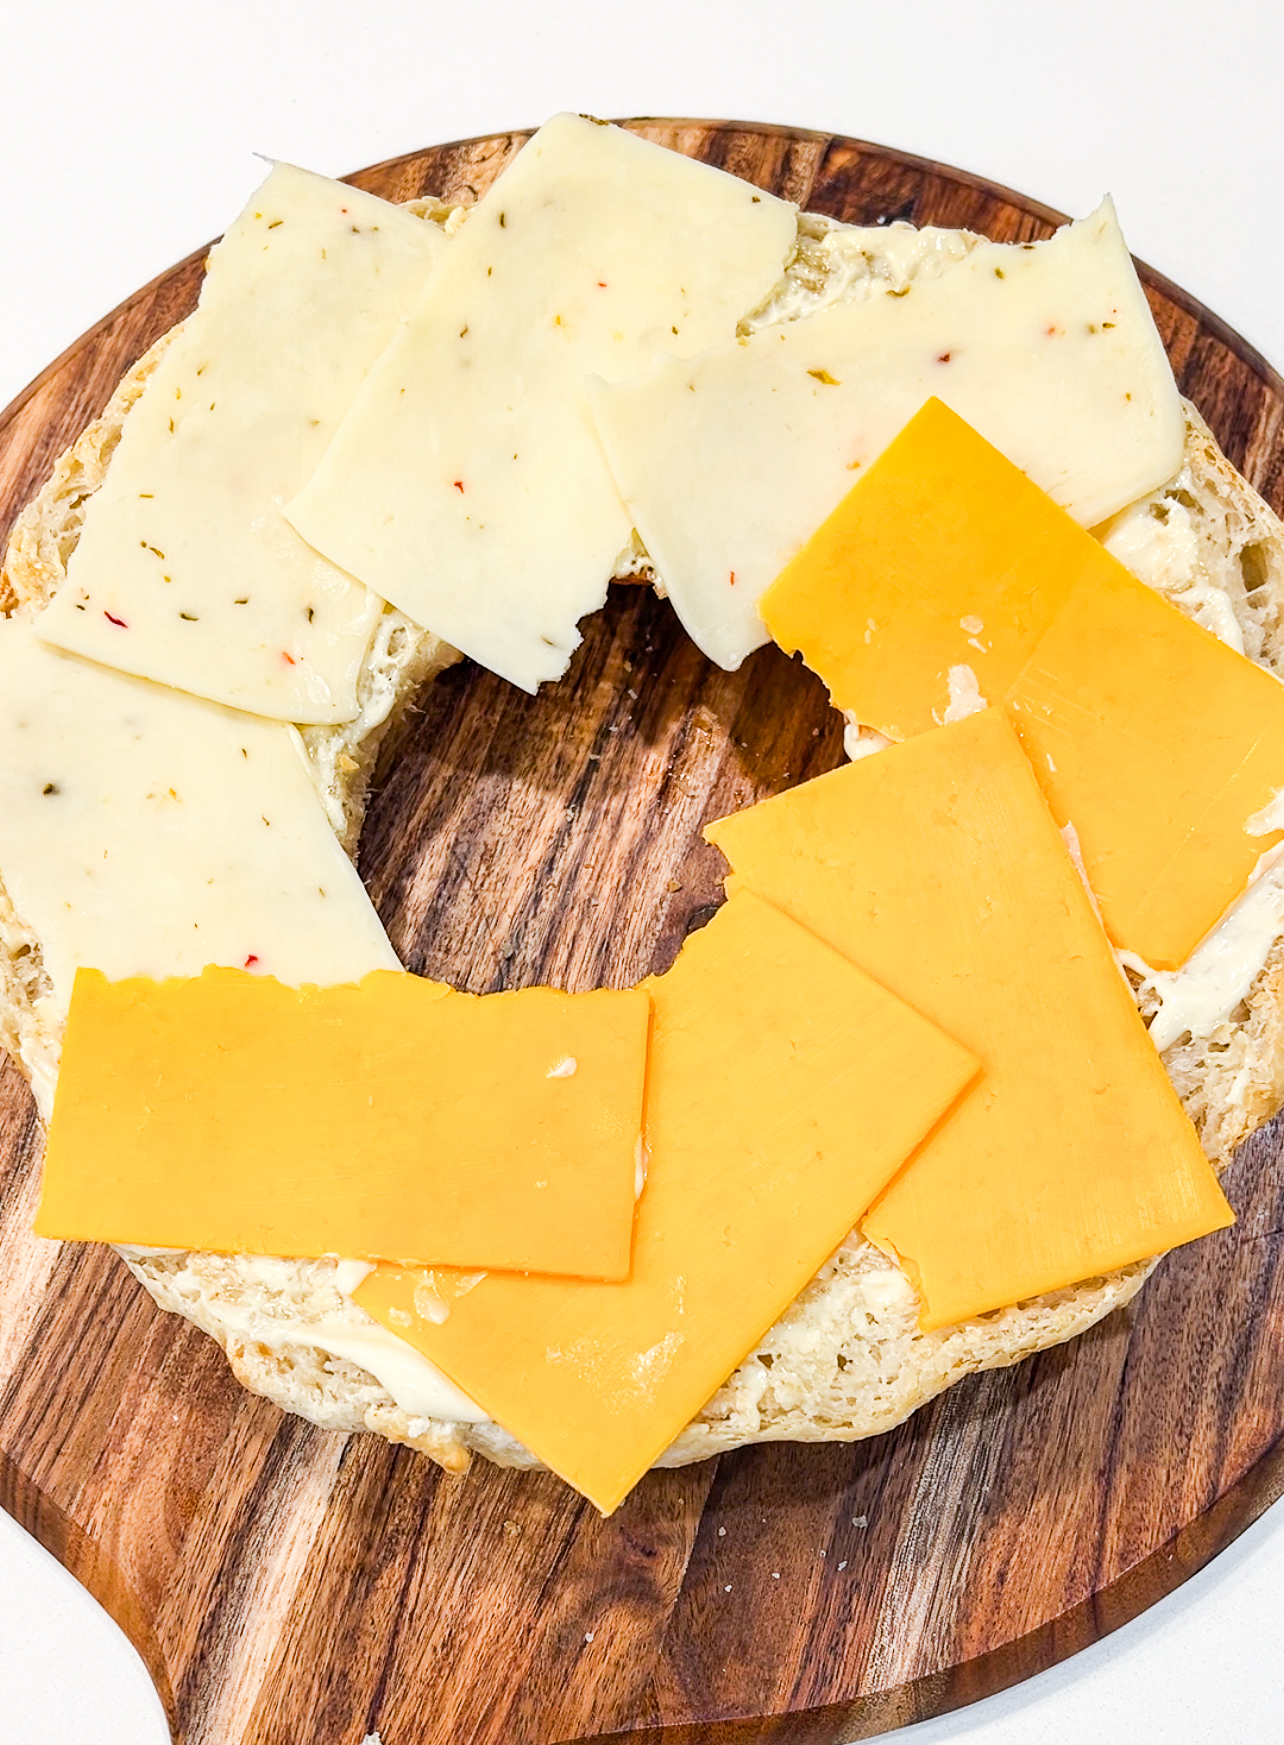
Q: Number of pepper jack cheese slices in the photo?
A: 4